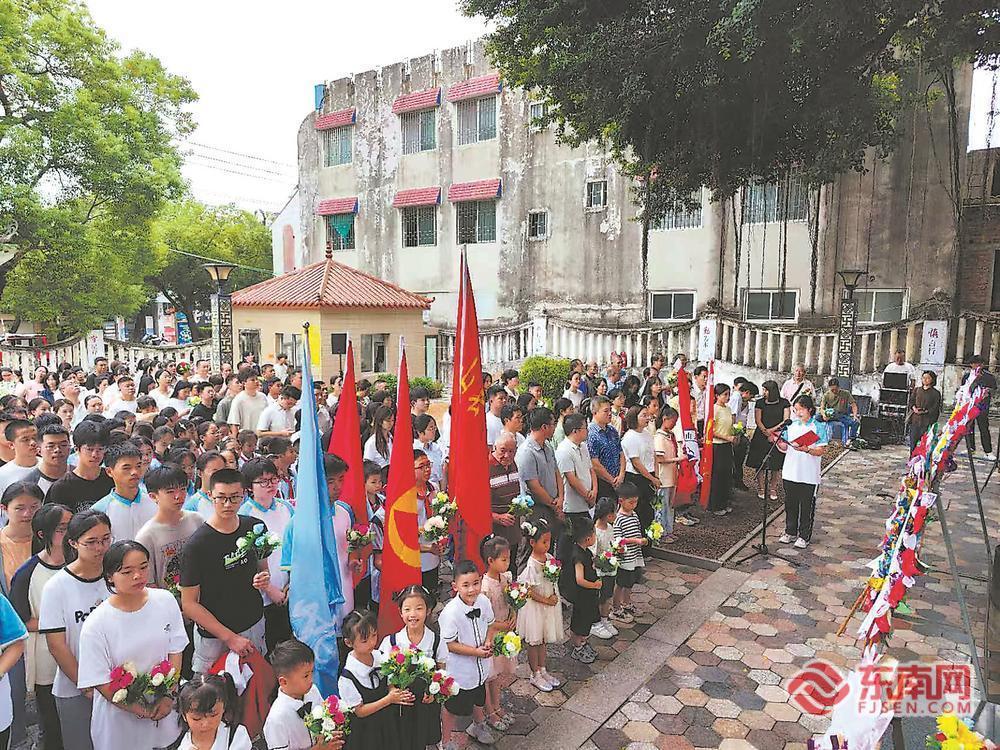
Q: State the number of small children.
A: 10